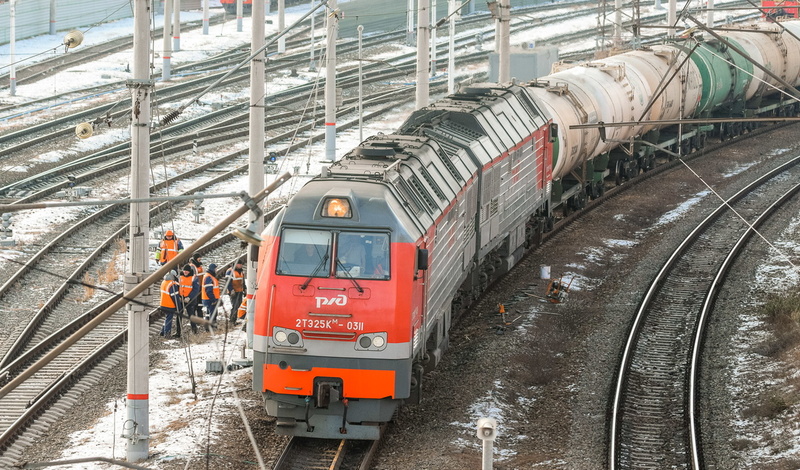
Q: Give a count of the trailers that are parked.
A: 0